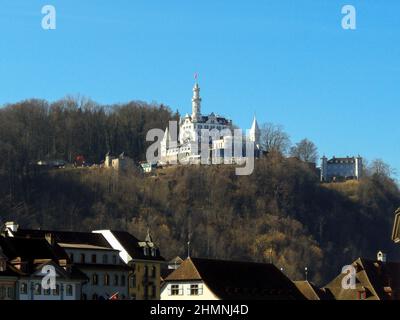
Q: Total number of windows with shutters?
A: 2